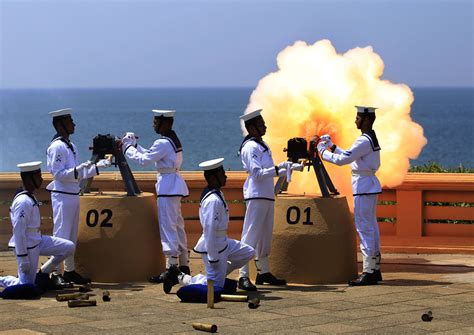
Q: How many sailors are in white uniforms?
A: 6